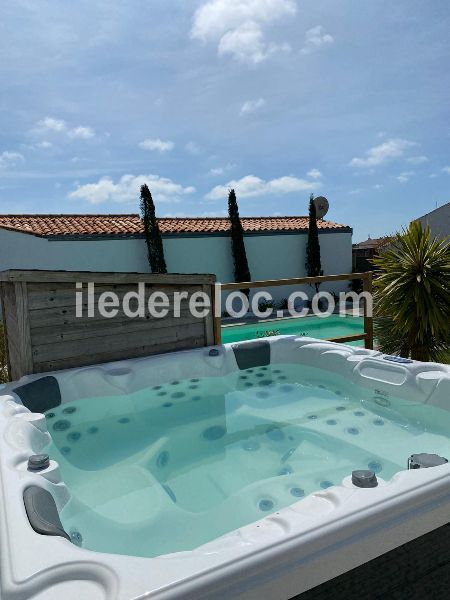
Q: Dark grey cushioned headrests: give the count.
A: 3